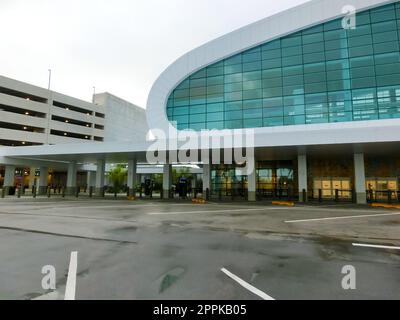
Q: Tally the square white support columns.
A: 10